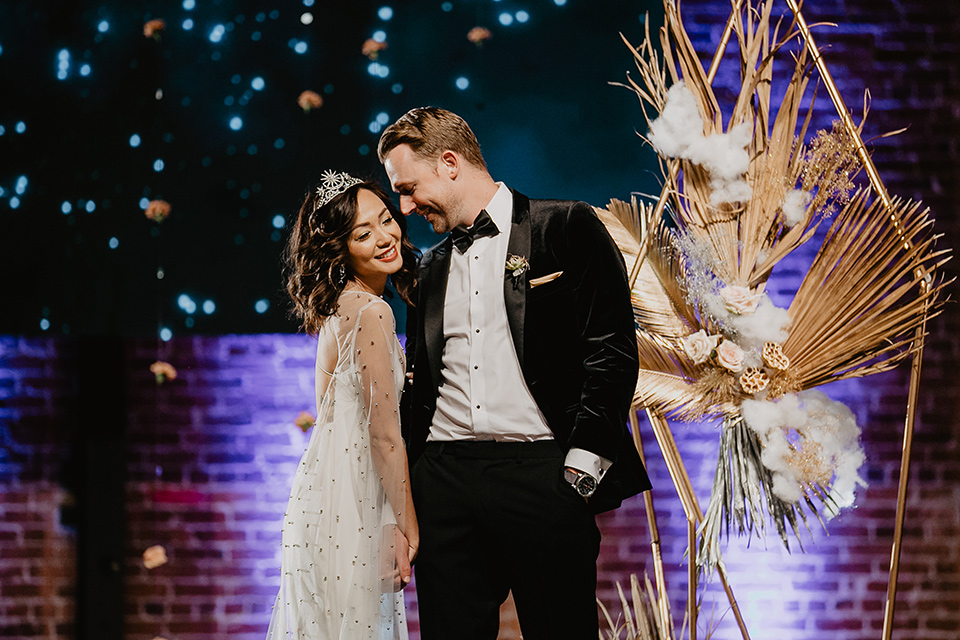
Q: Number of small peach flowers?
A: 8